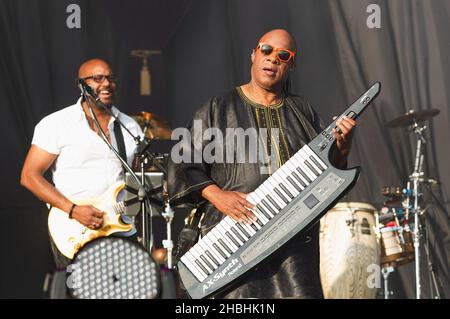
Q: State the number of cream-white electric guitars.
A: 1